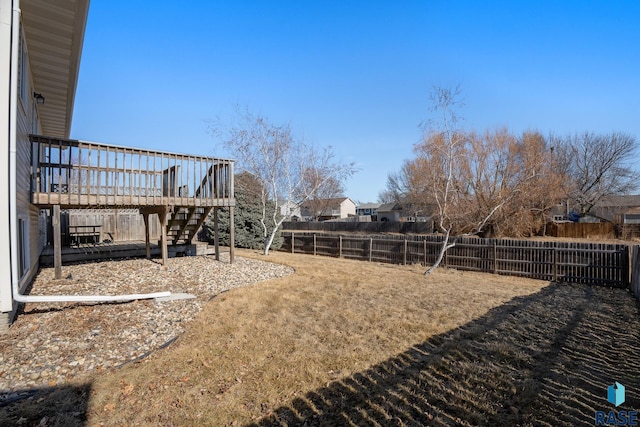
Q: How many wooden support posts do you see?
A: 5